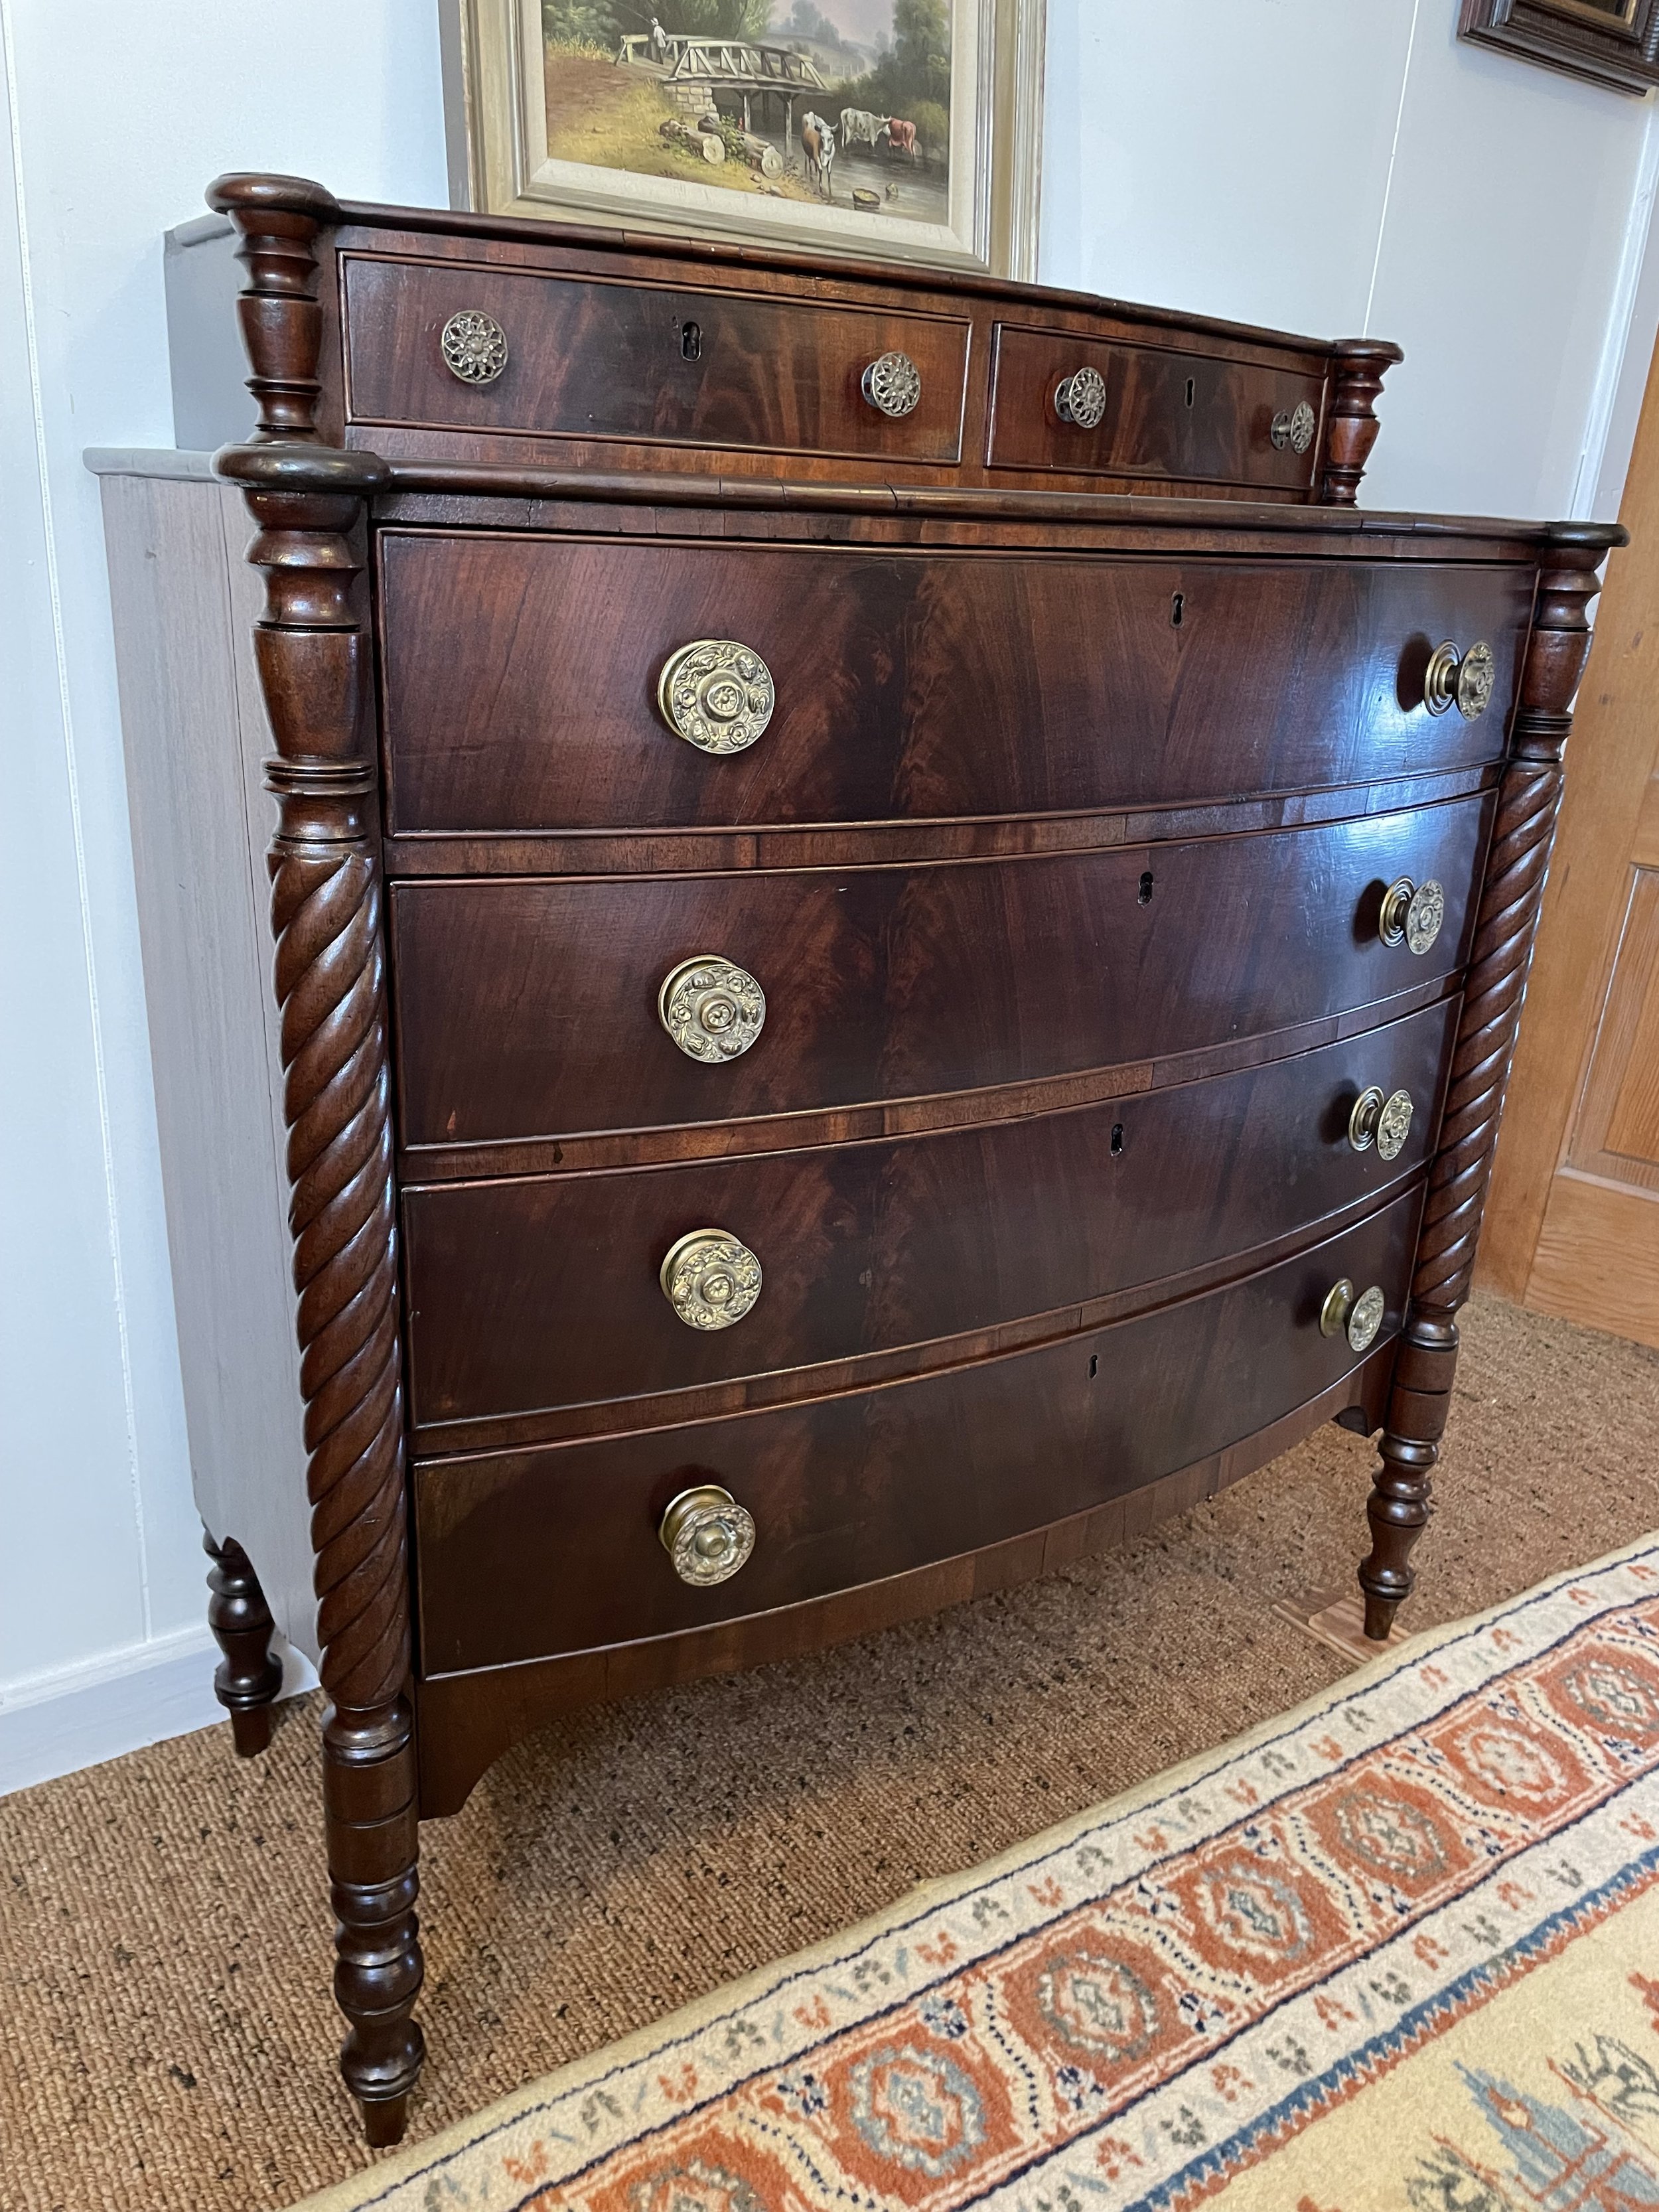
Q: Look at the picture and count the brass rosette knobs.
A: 12